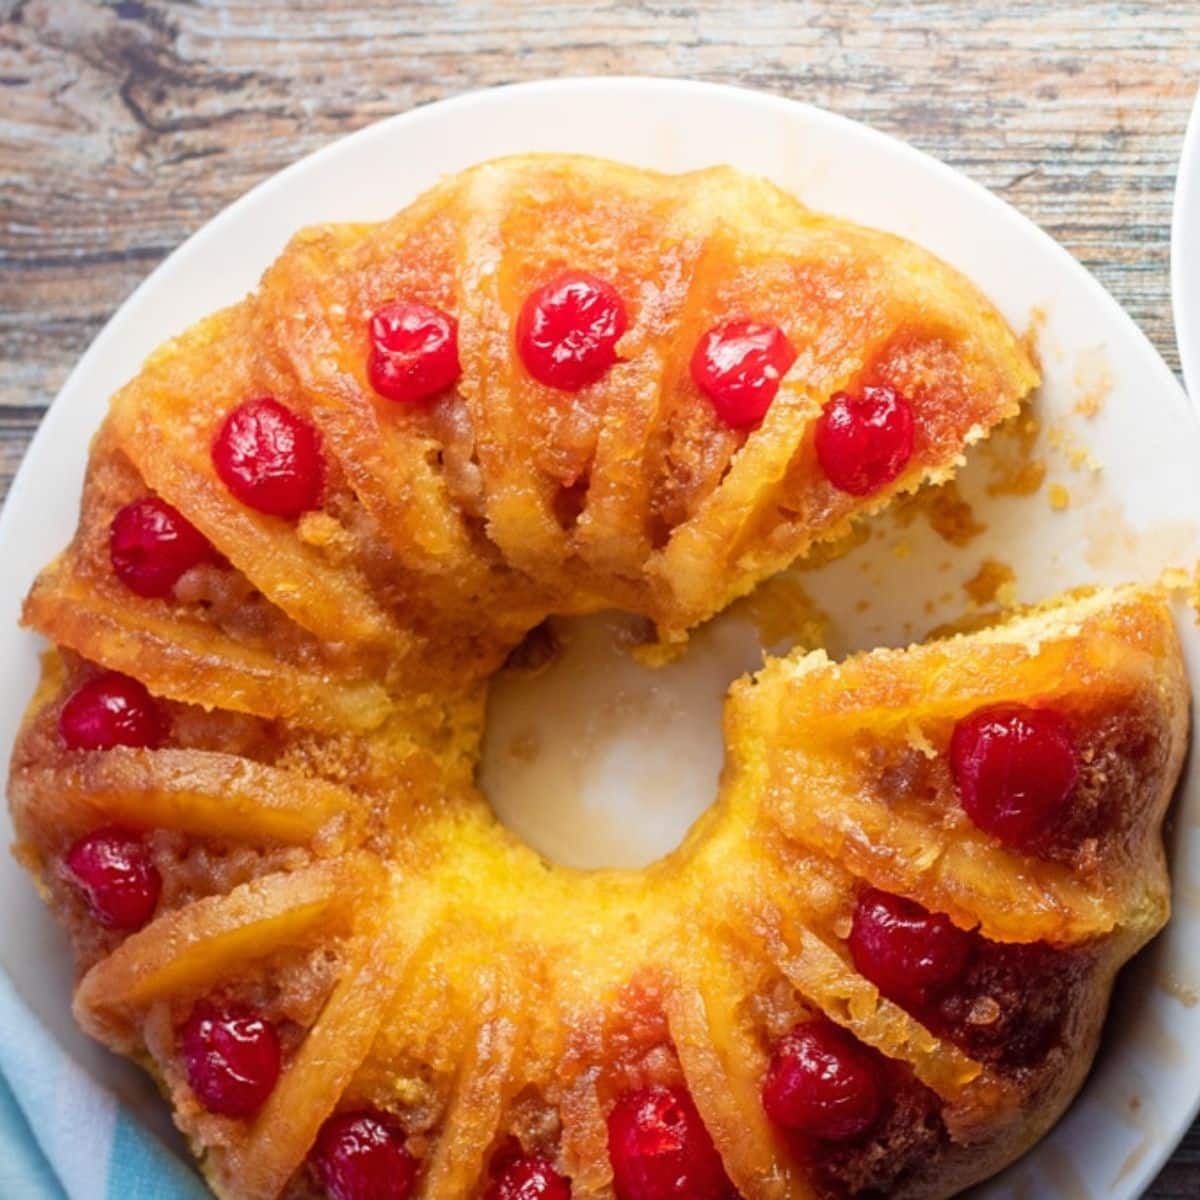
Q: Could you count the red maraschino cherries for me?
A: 15